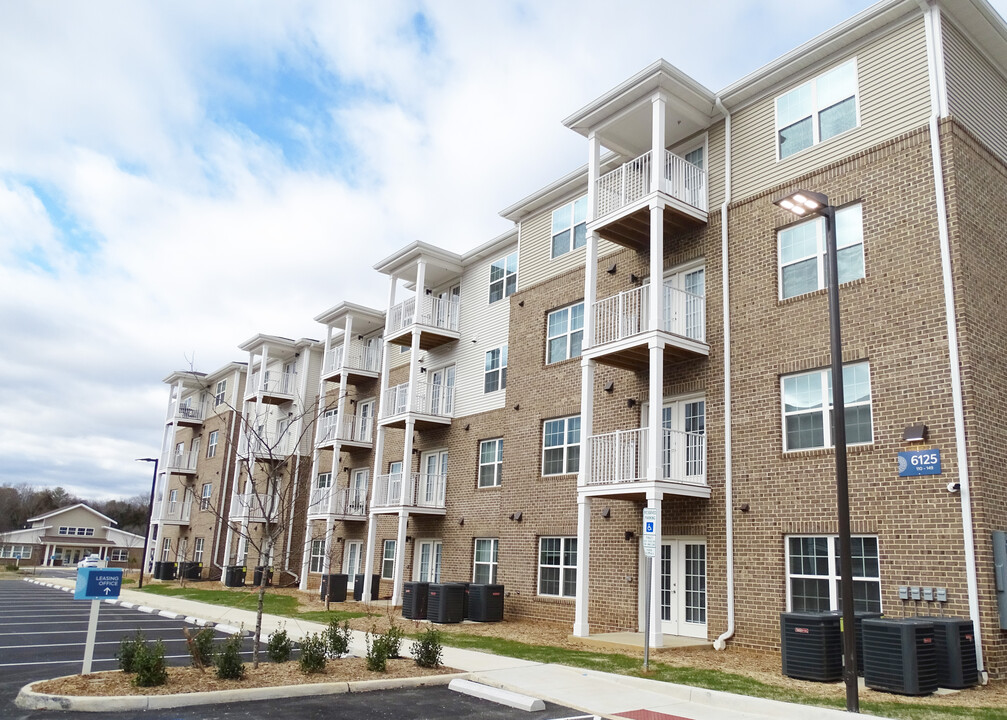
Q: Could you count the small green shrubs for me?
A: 10